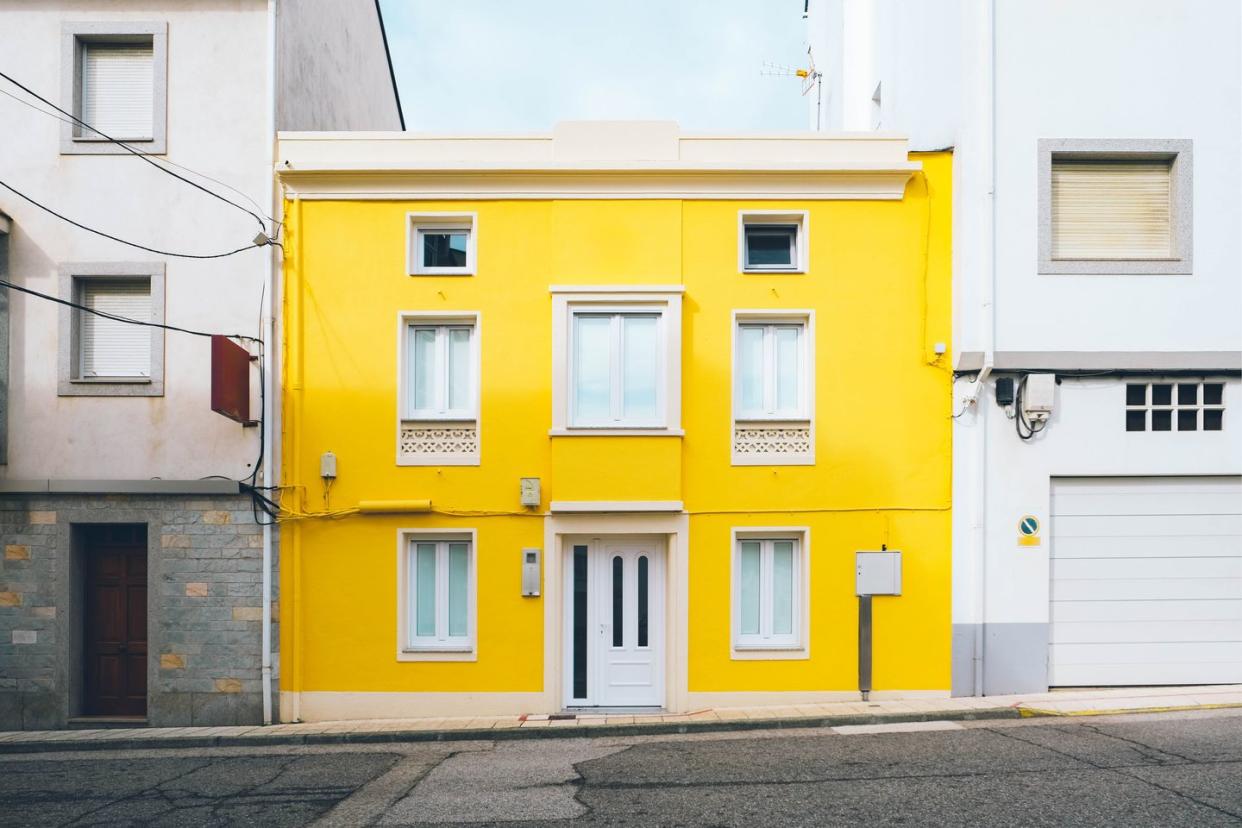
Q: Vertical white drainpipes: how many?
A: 2